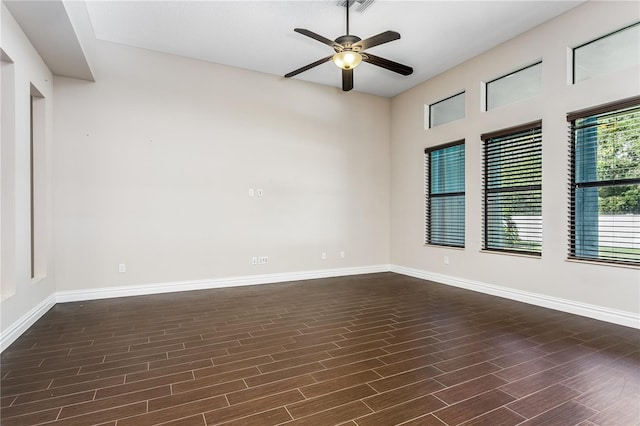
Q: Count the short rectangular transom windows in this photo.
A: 3